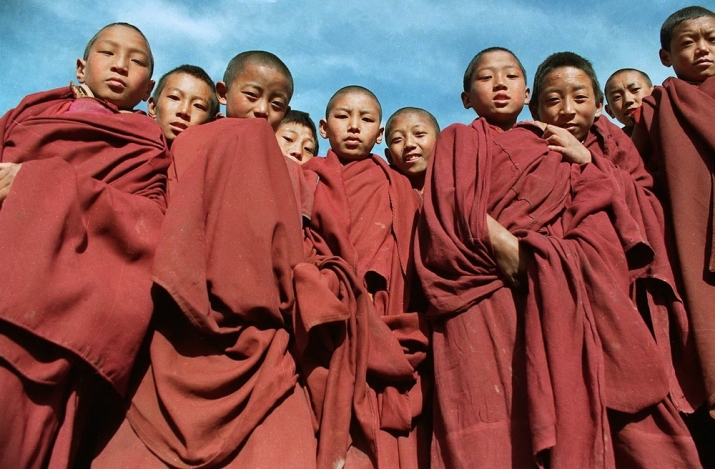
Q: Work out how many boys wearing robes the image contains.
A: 10